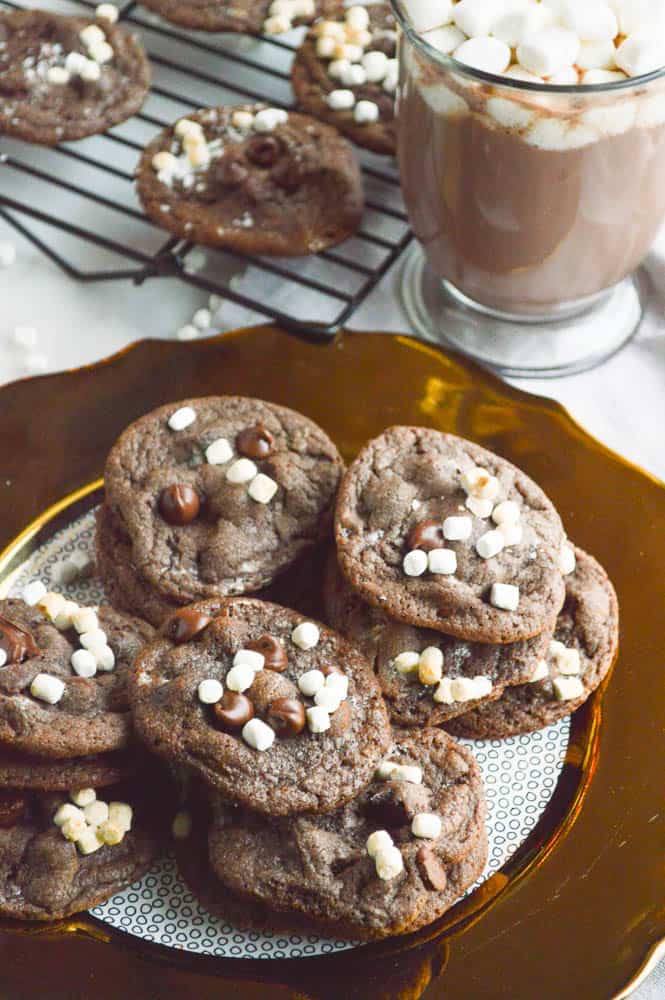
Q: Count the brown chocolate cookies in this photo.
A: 15